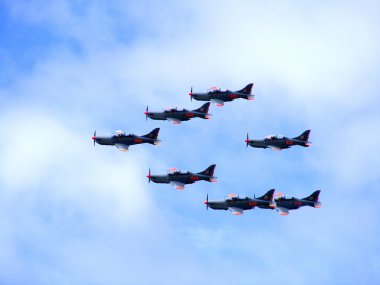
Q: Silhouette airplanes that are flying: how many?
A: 7